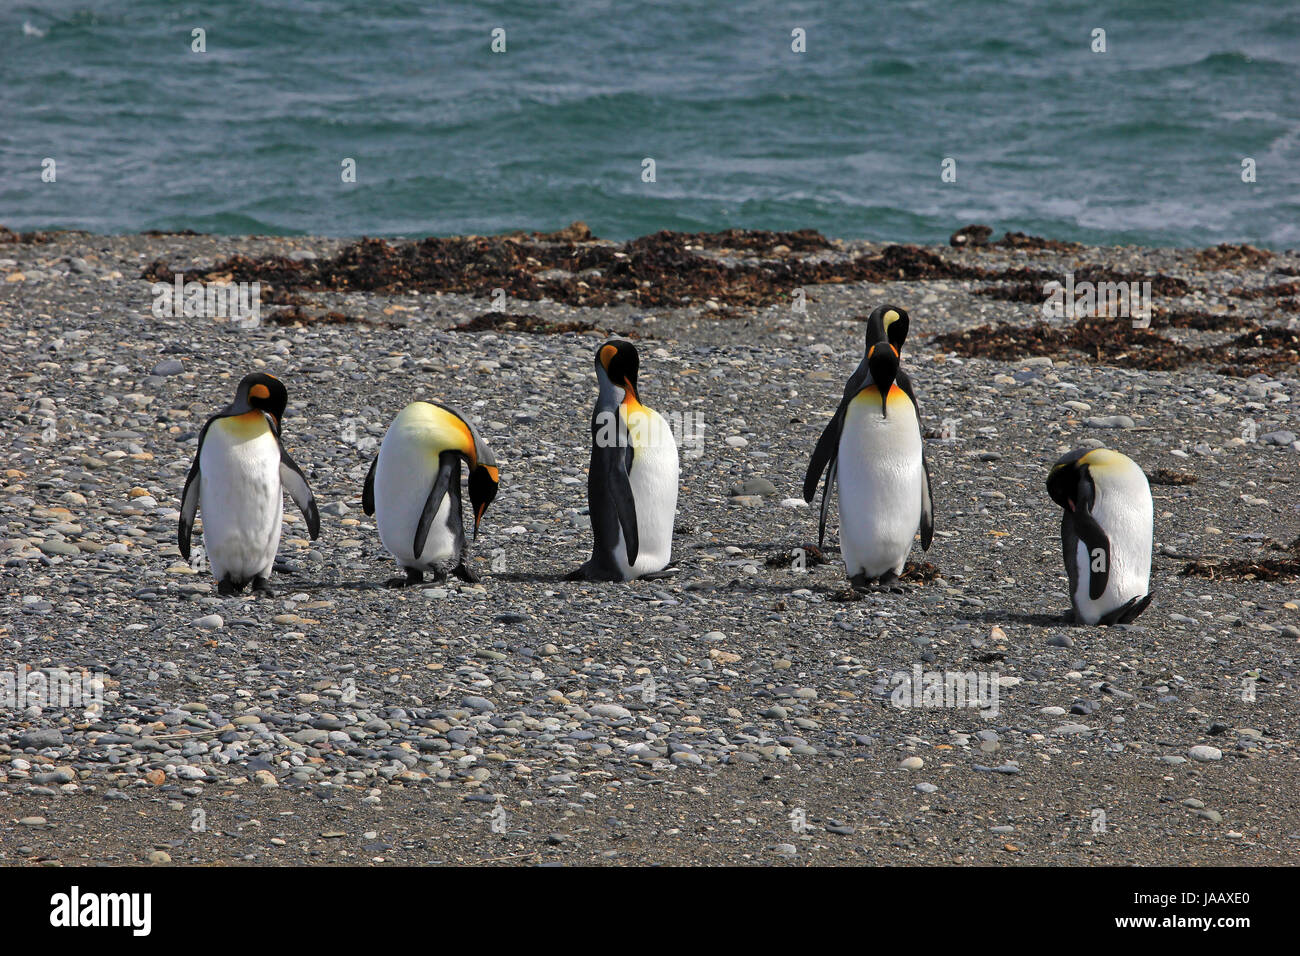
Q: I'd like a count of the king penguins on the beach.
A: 6